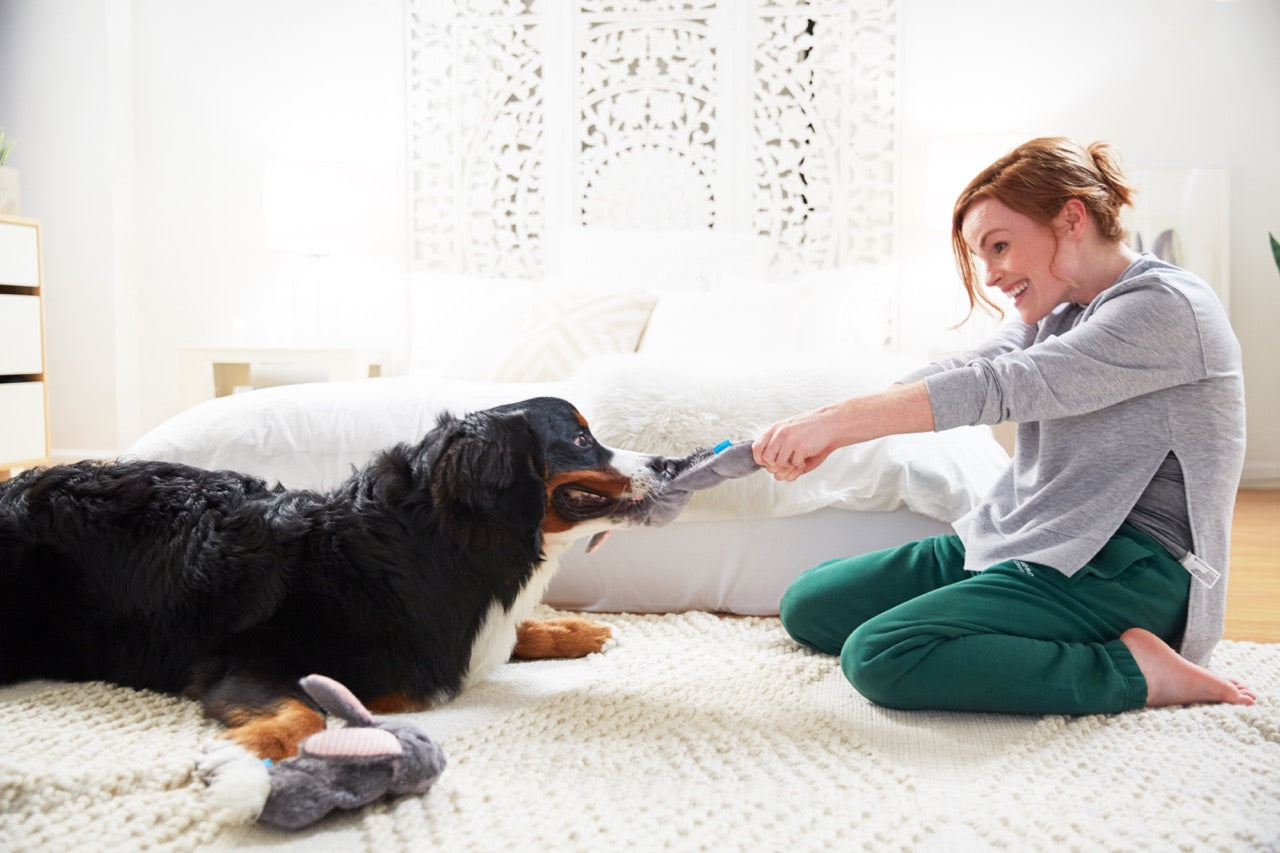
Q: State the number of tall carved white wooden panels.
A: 3